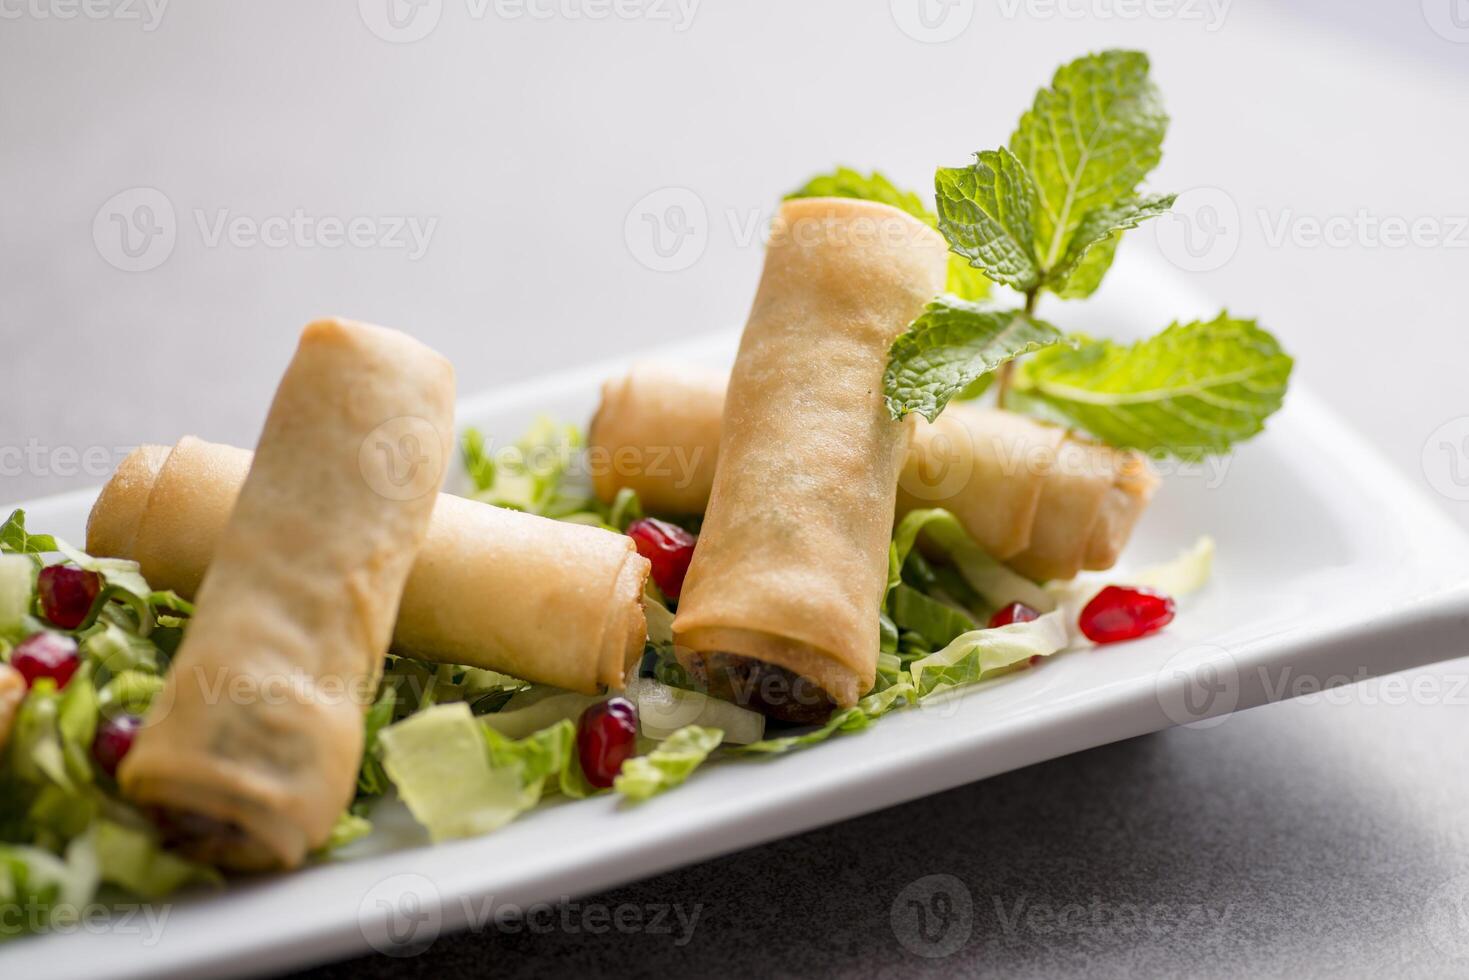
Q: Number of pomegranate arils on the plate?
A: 7